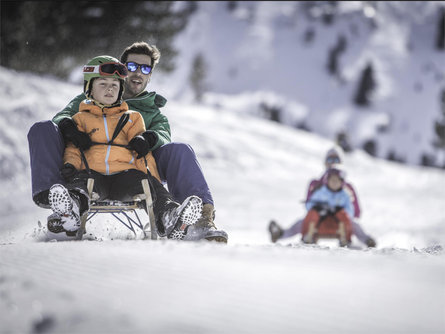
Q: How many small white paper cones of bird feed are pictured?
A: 0